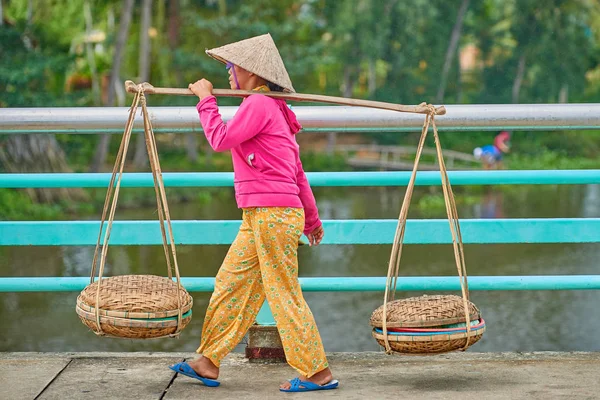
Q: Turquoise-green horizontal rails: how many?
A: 3